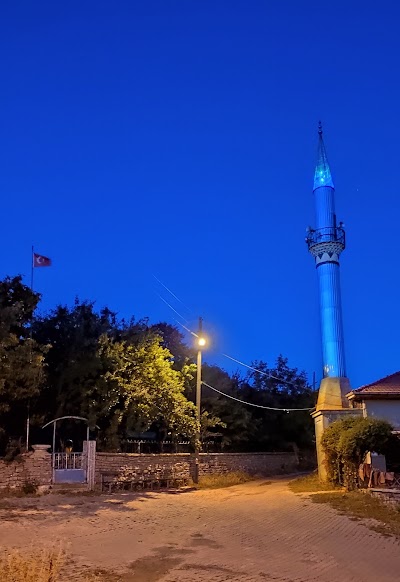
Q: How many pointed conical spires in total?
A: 1